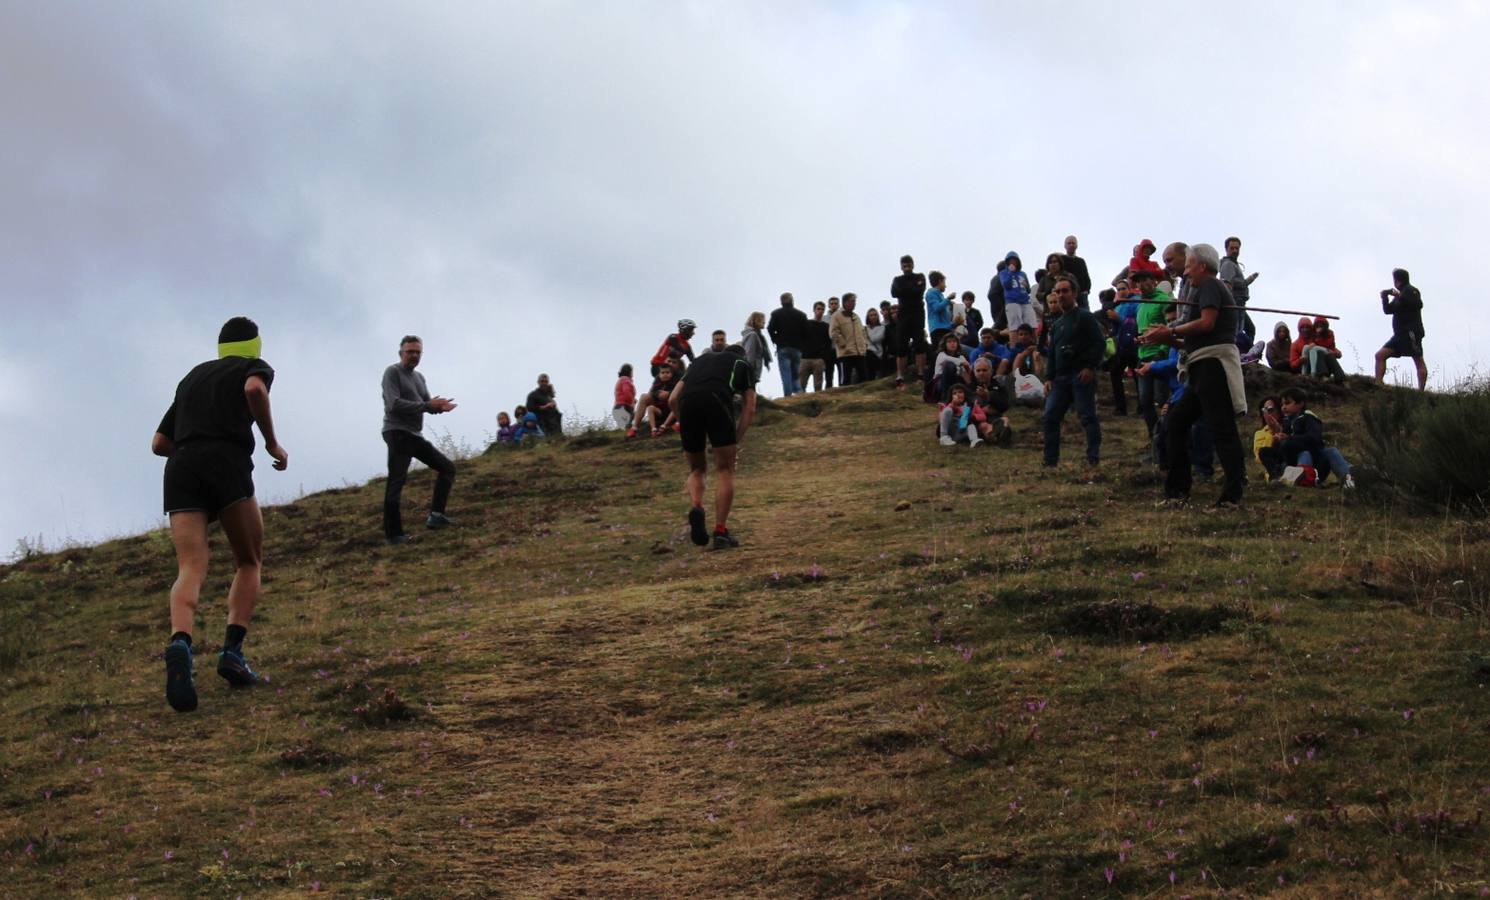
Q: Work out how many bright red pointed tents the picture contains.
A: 0